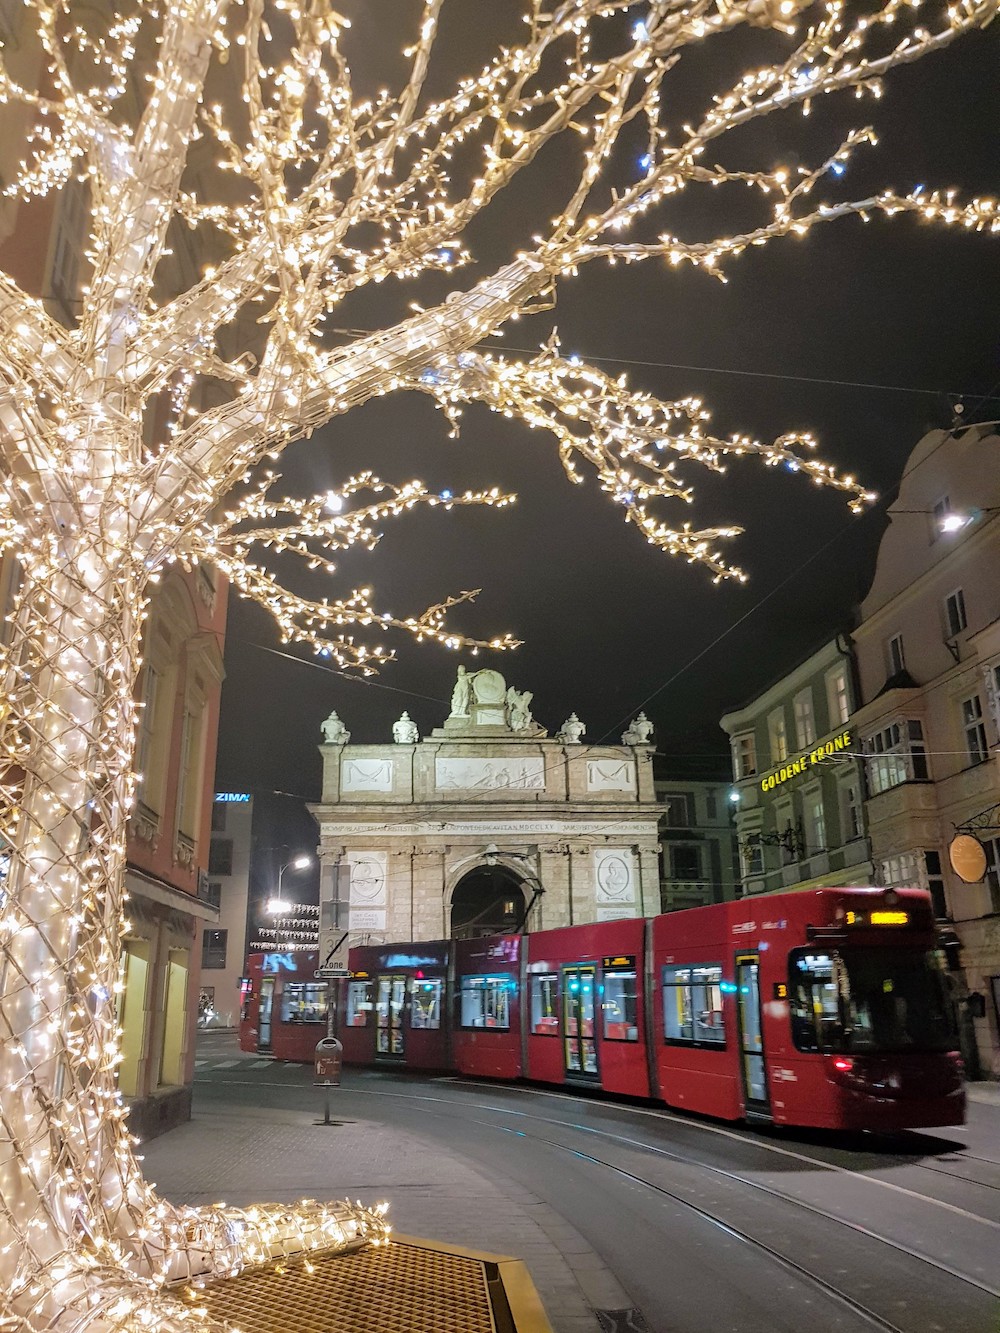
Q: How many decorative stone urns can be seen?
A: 4